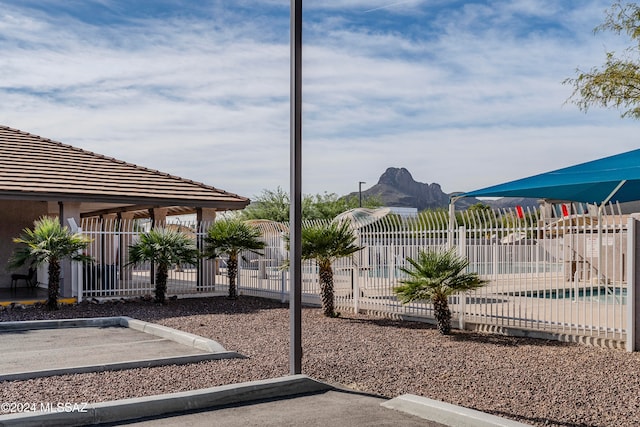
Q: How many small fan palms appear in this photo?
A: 5